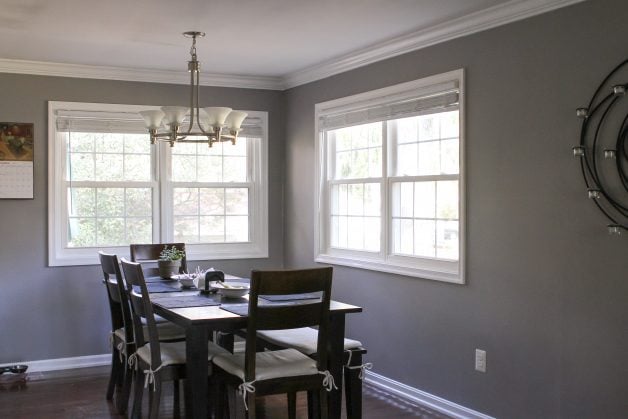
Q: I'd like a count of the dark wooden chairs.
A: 4